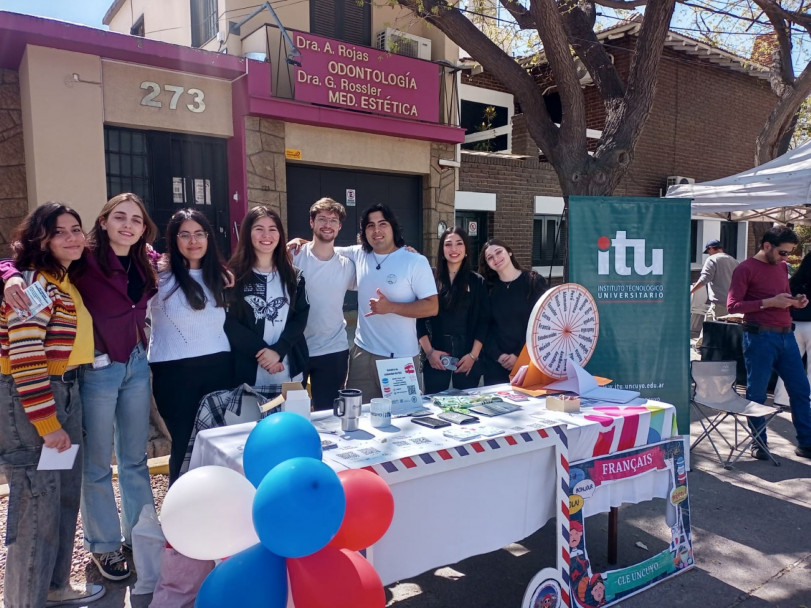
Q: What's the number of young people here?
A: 8